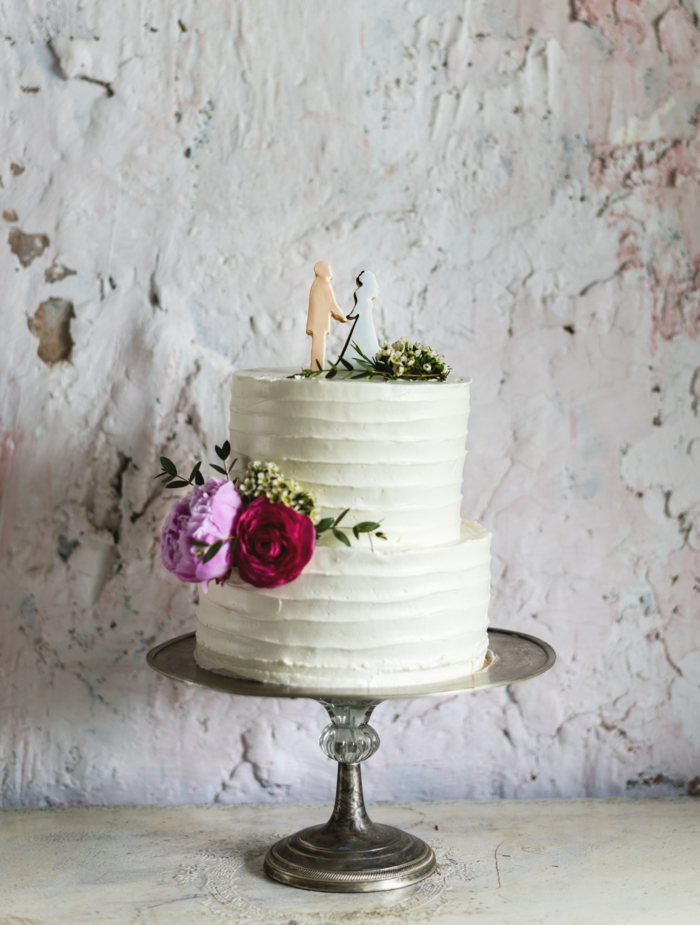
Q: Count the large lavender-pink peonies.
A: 1